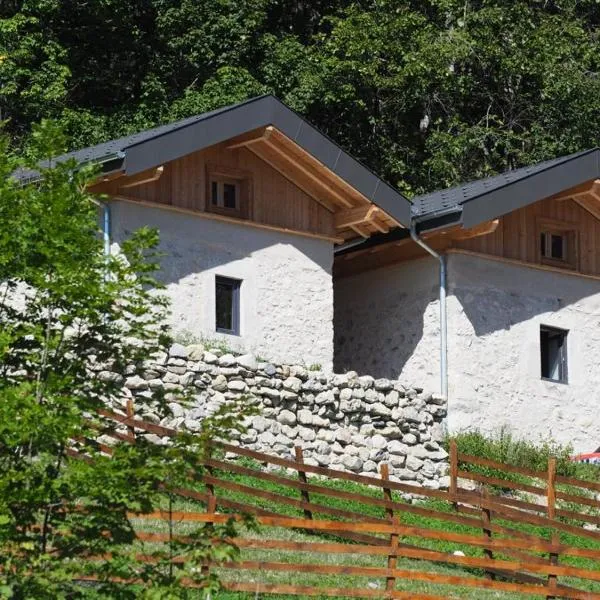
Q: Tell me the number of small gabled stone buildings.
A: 2